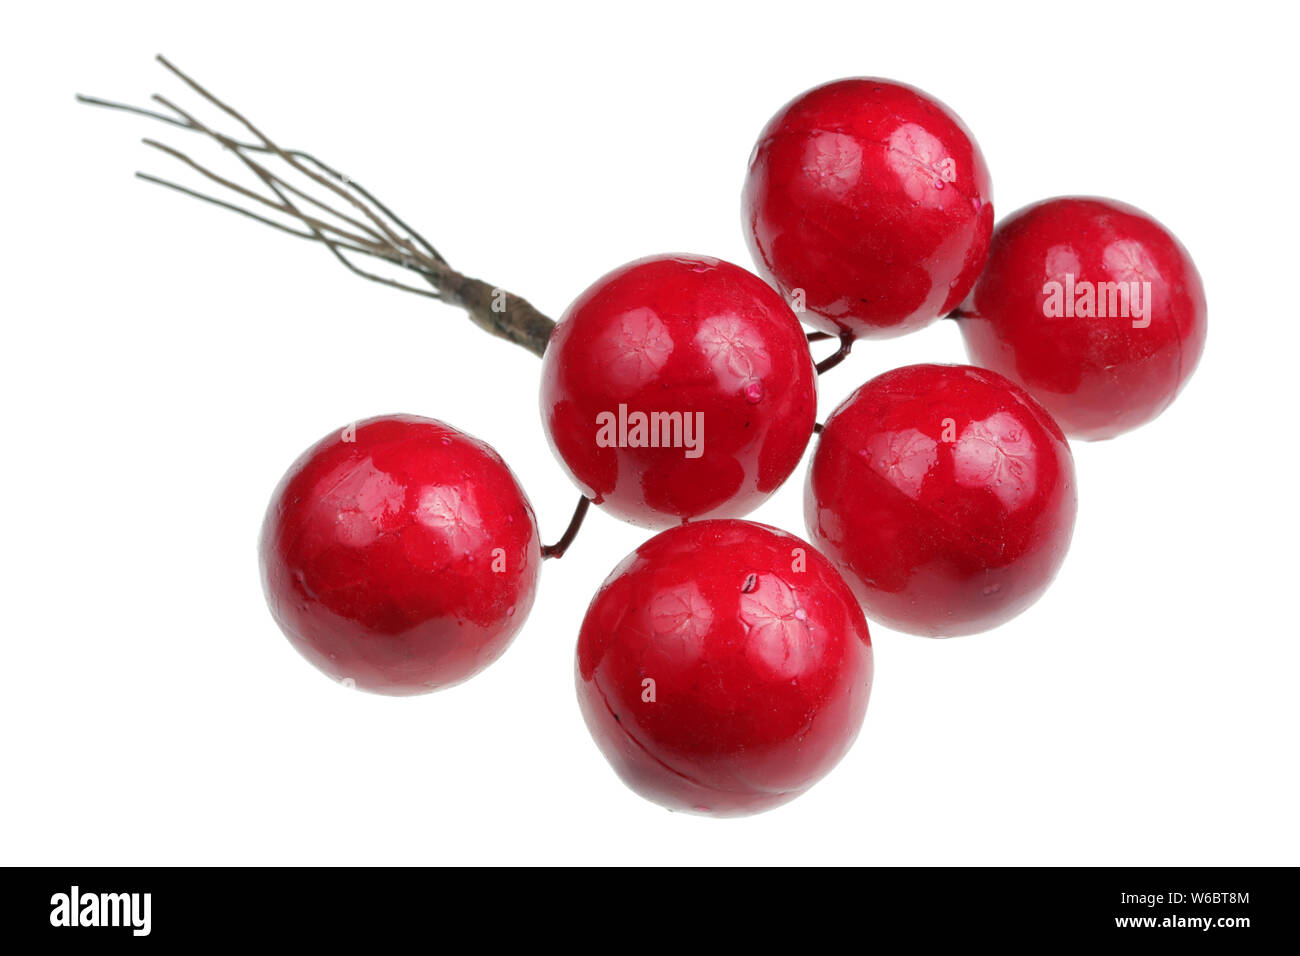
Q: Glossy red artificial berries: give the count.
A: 6